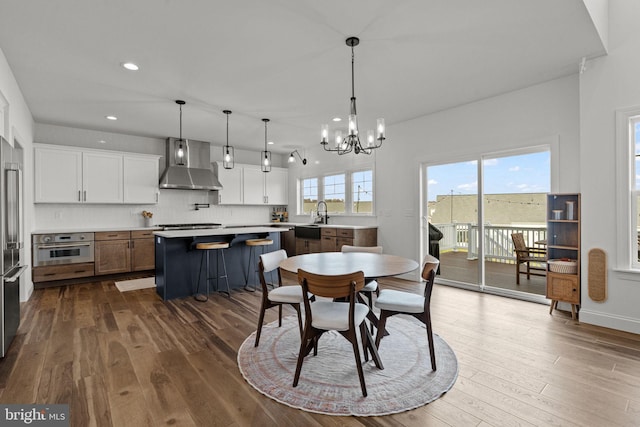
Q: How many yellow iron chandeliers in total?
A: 0